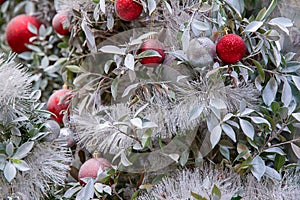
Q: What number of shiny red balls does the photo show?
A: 7